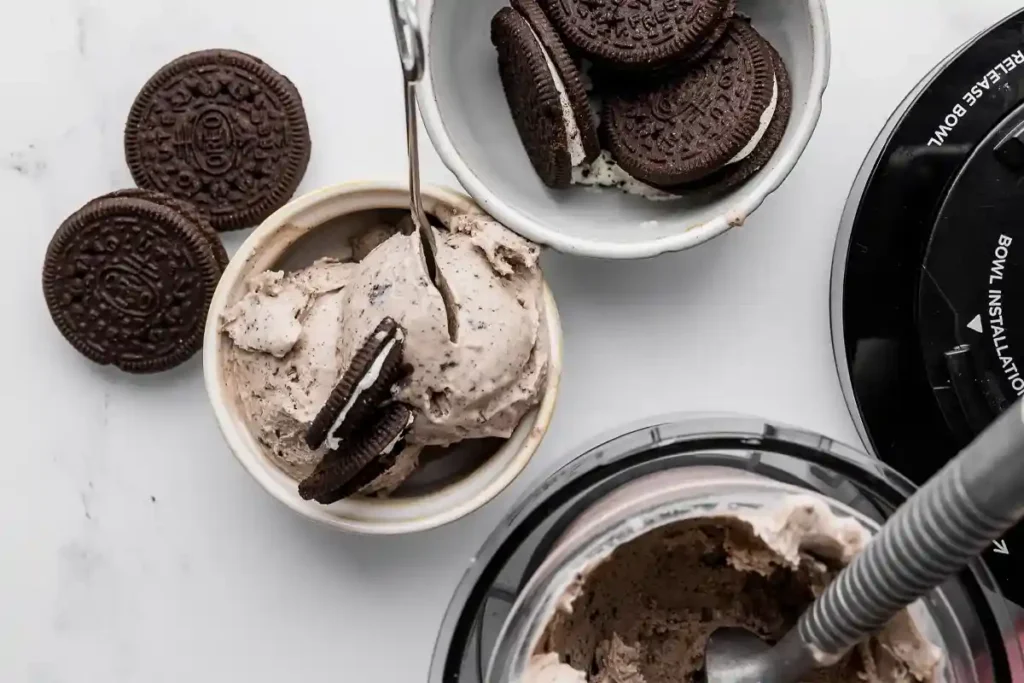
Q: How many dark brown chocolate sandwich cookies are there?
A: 7